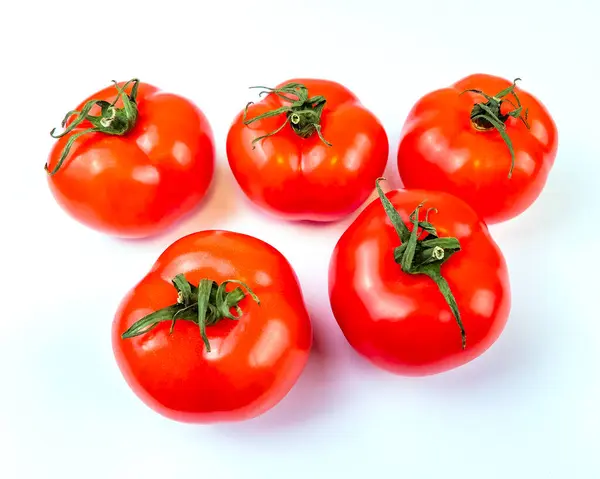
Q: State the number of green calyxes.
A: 5